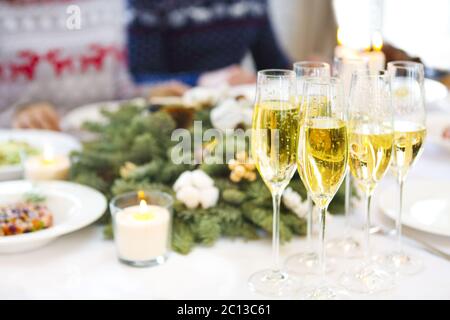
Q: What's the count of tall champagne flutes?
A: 6